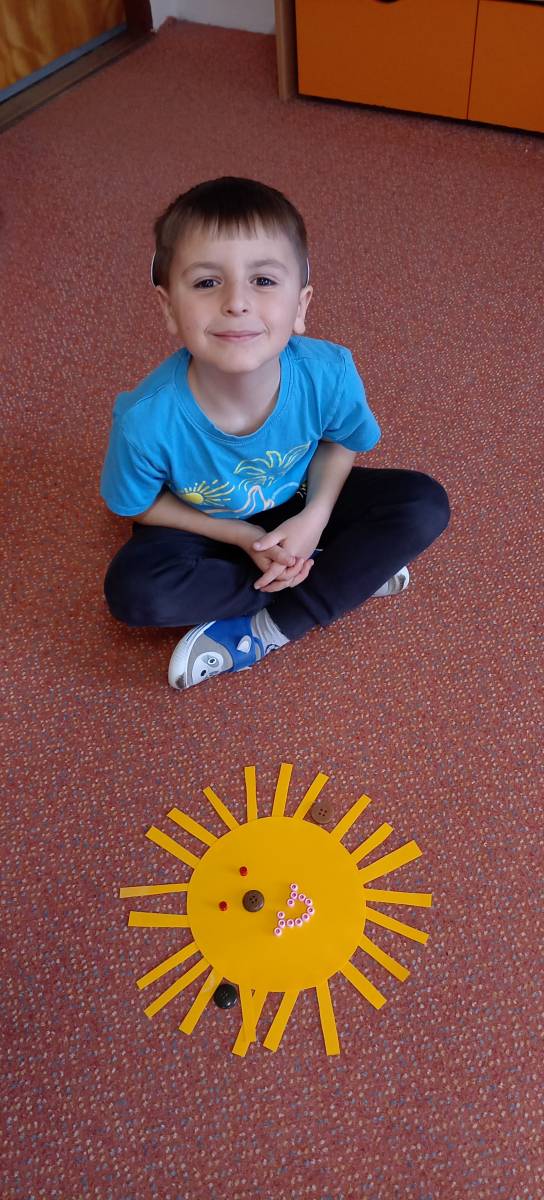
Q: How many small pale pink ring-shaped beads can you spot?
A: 12